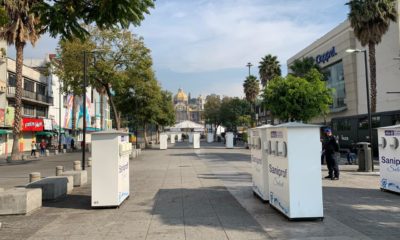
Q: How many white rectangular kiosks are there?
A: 11